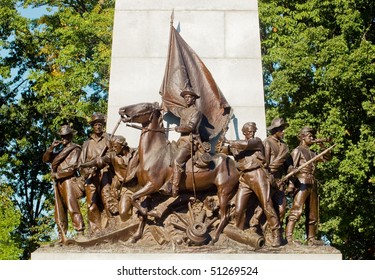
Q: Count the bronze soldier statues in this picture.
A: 7